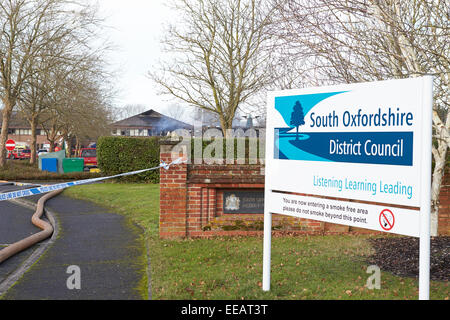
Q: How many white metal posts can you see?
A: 2